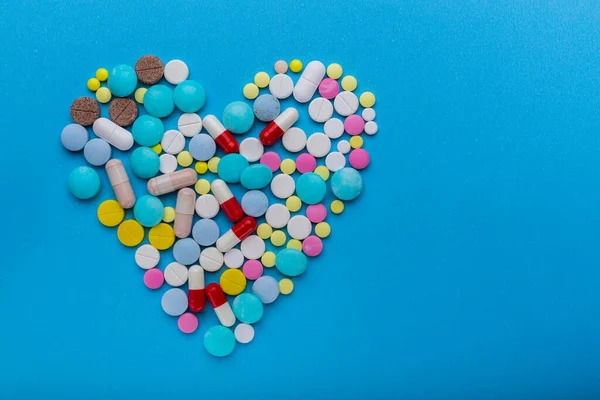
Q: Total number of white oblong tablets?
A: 2